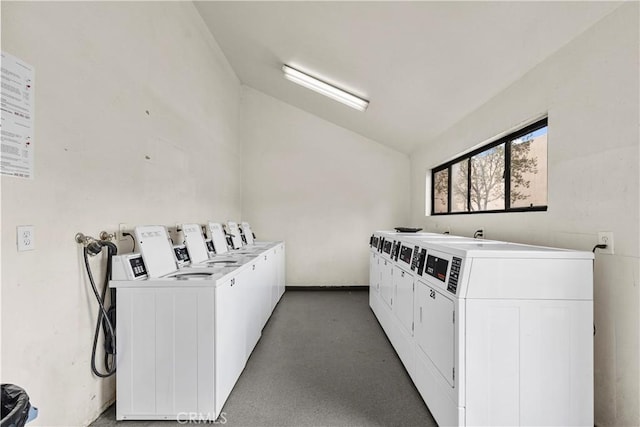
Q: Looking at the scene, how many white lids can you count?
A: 5